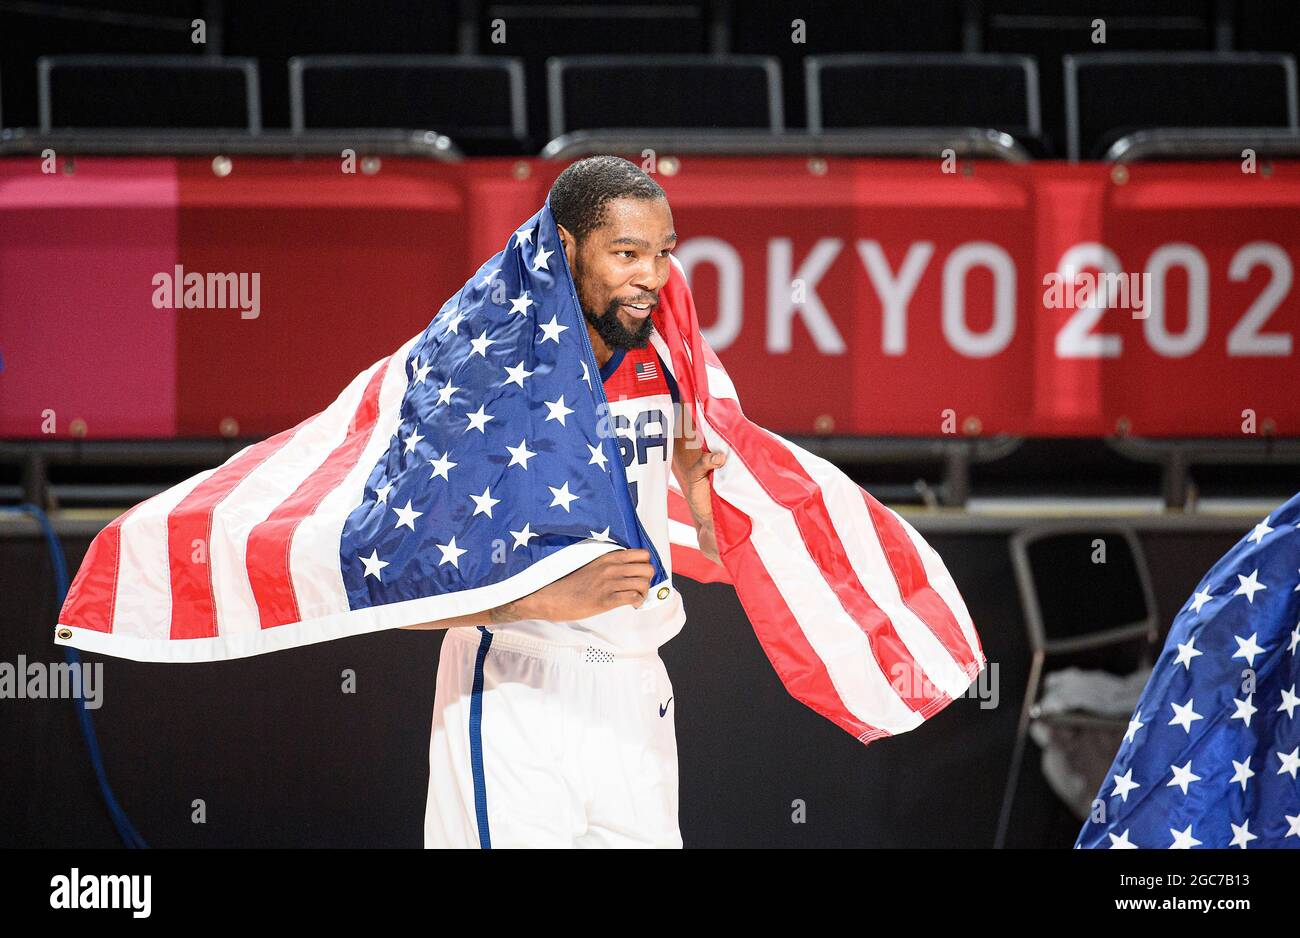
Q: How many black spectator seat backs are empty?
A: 5